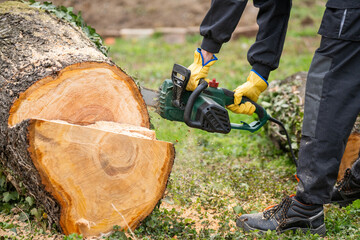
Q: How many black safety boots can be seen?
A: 2